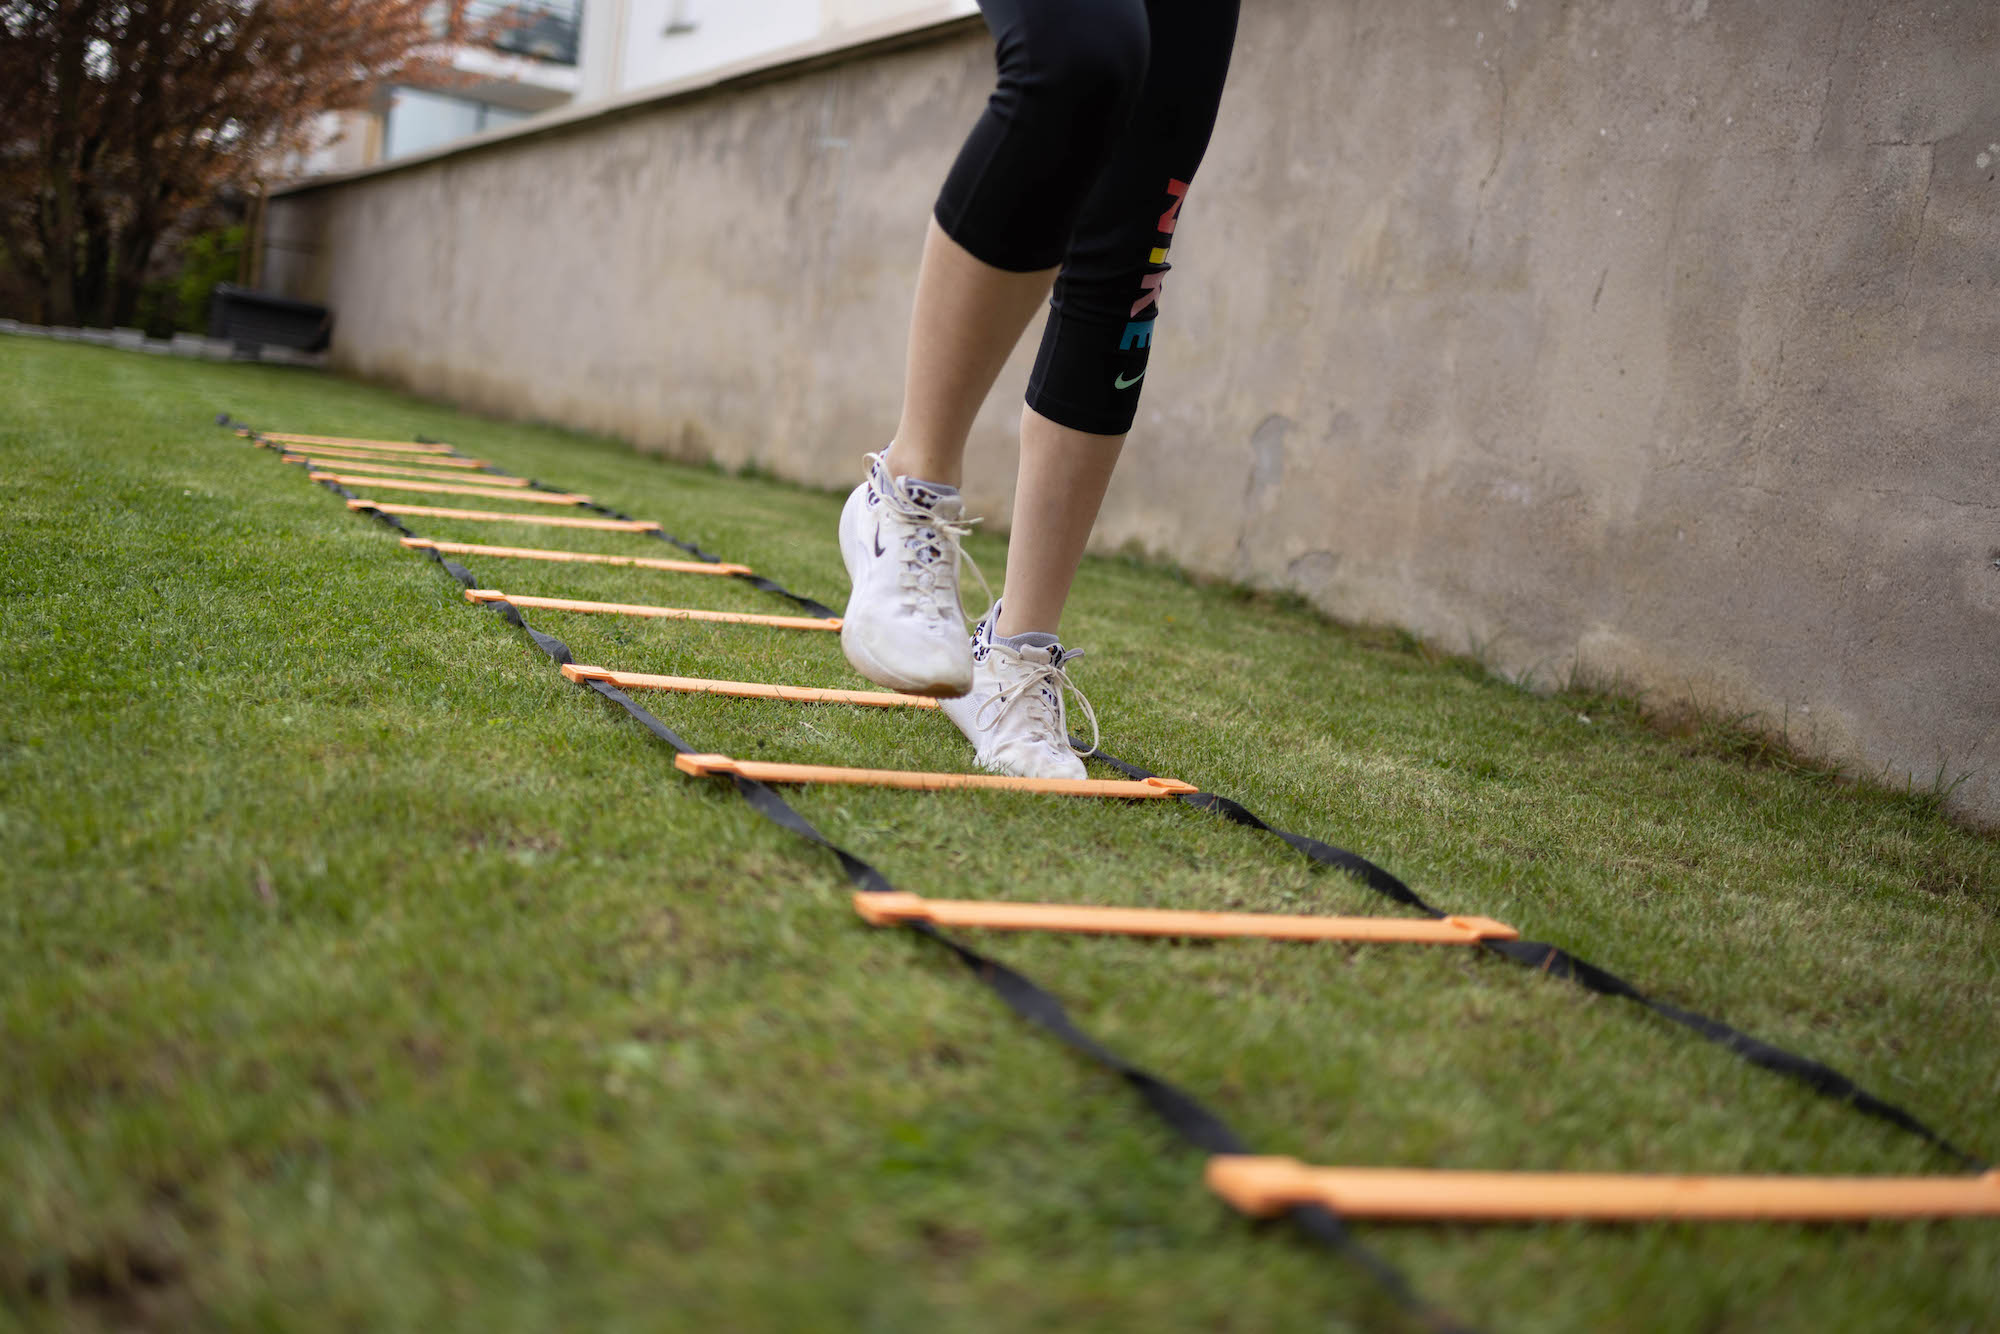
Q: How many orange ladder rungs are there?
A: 11